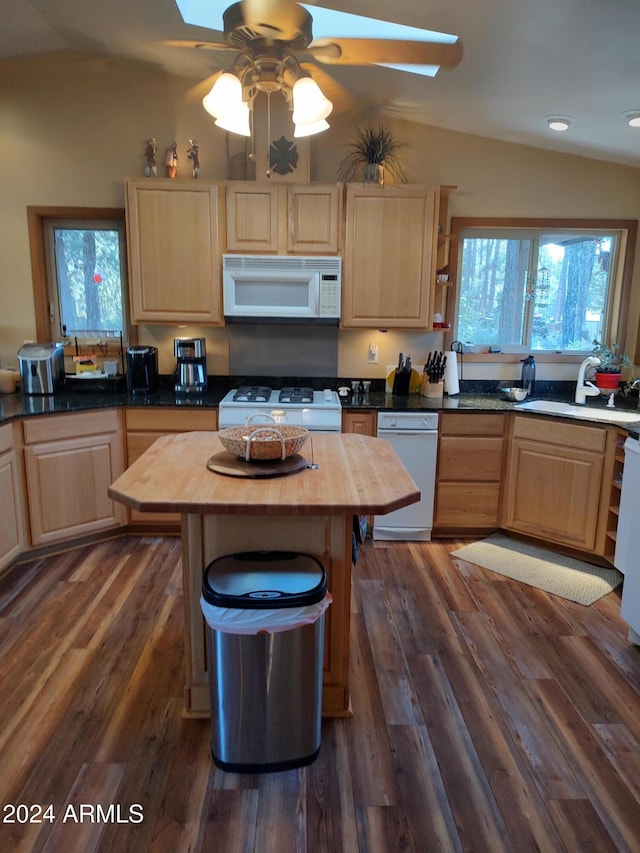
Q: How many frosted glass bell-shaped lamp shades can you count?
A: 4